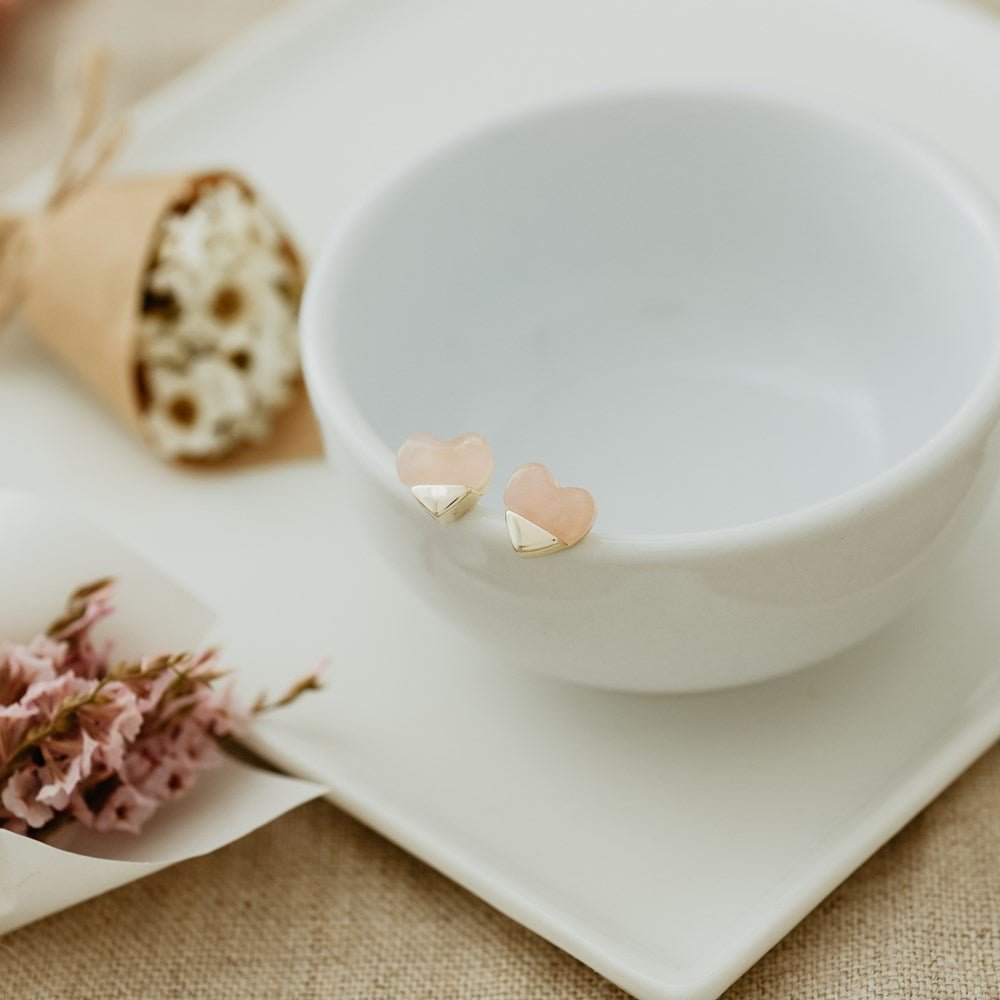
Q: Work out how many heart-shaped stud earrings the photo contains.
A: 2